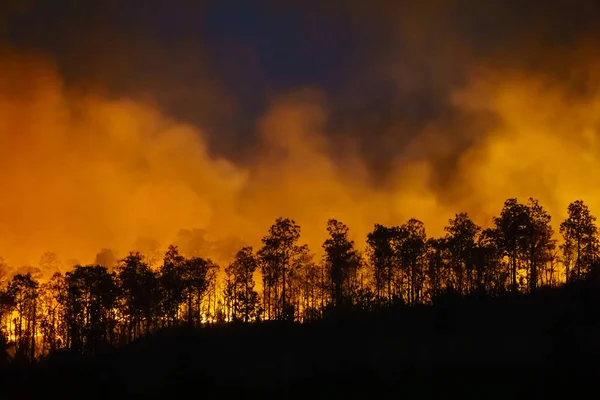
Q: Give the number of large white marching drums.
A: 0